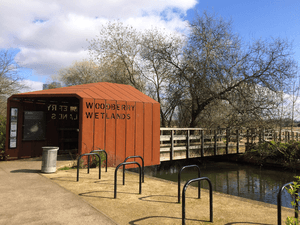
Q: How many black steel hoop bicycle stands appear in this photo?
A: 7